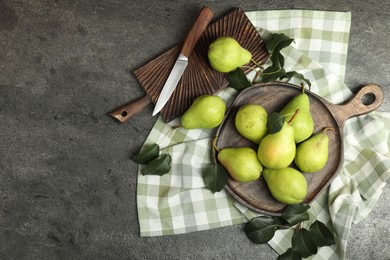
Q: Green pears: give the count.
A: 8